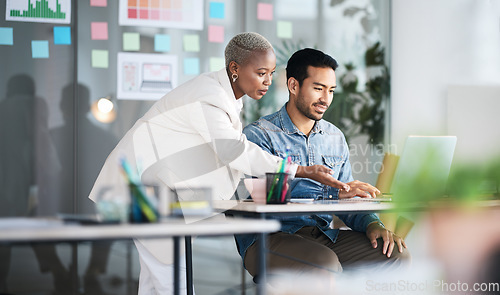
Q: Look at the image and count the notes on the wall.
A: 15